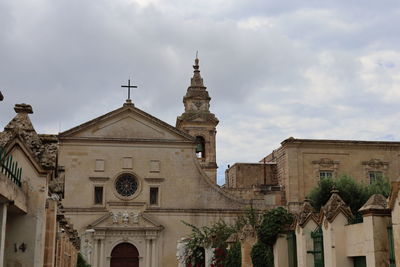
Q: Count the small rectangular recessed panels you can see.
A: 3